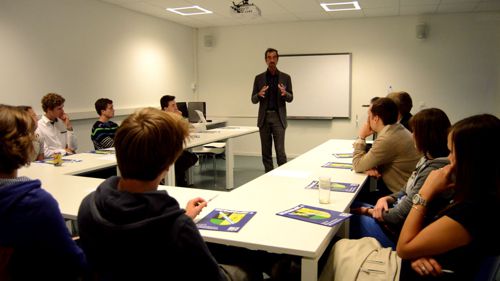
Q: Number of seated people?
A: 11